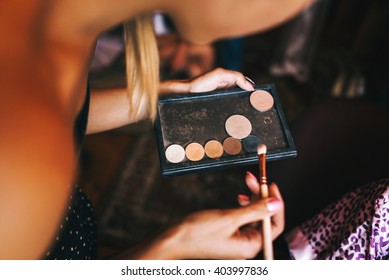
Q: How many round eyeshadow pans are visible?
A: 7